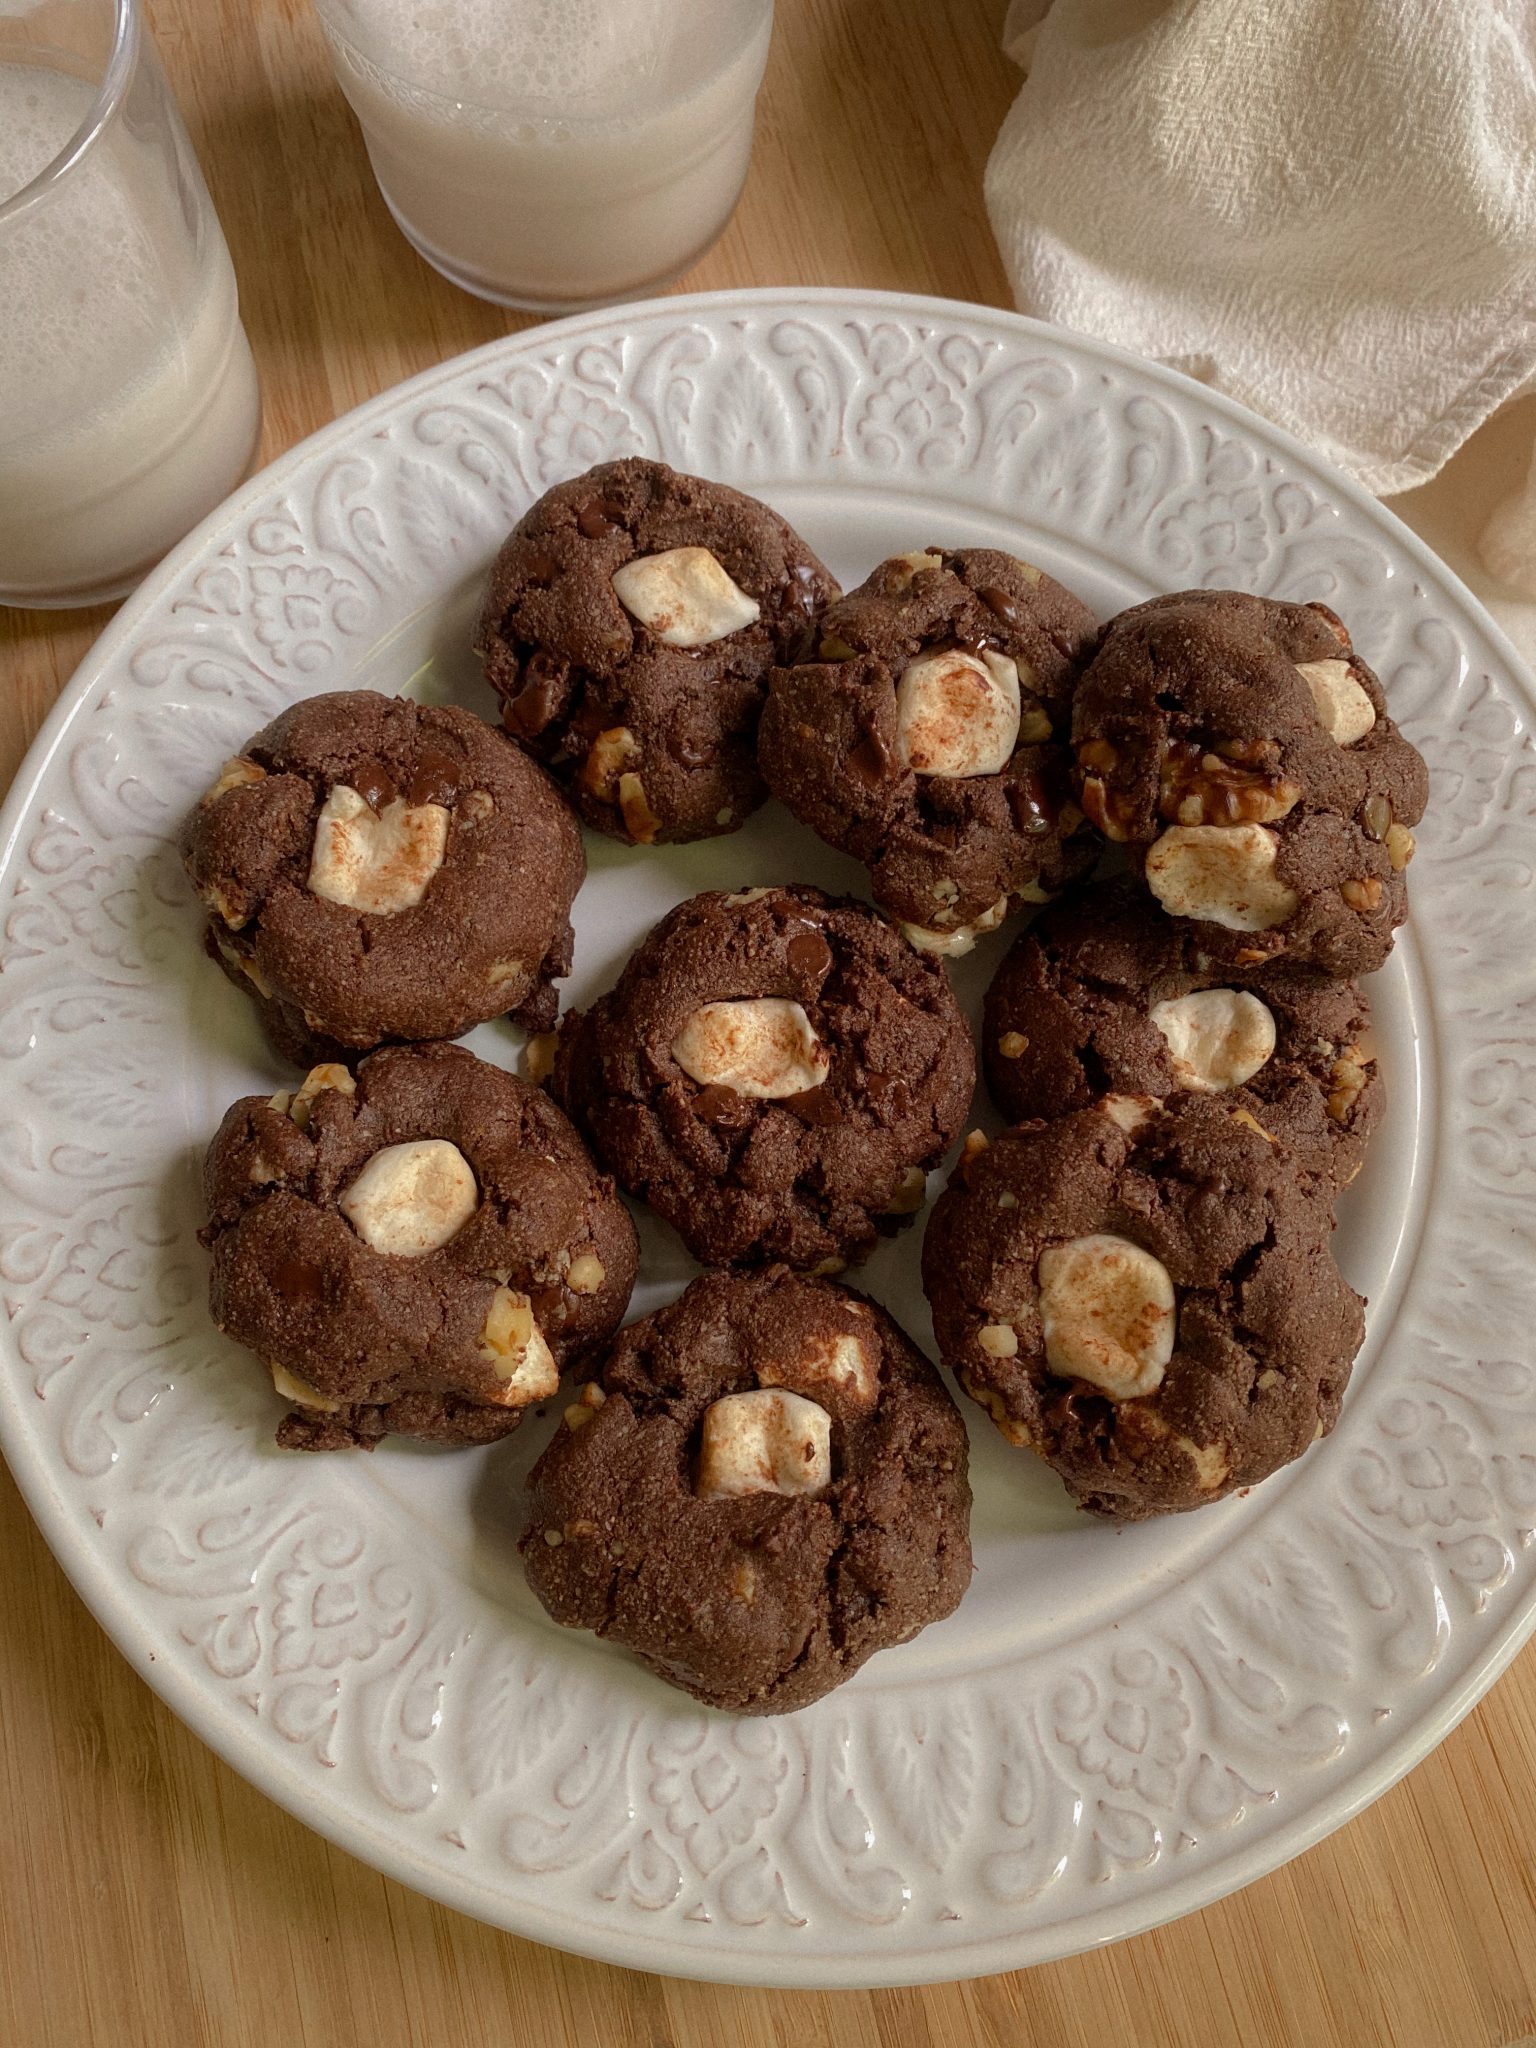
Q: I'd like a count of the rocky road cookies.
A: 9